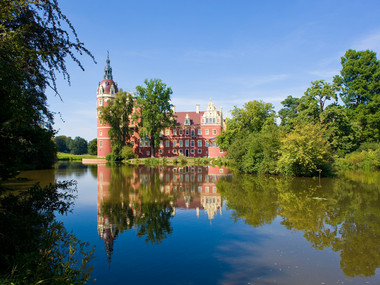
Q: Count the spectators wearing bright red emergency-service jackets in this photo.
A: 0